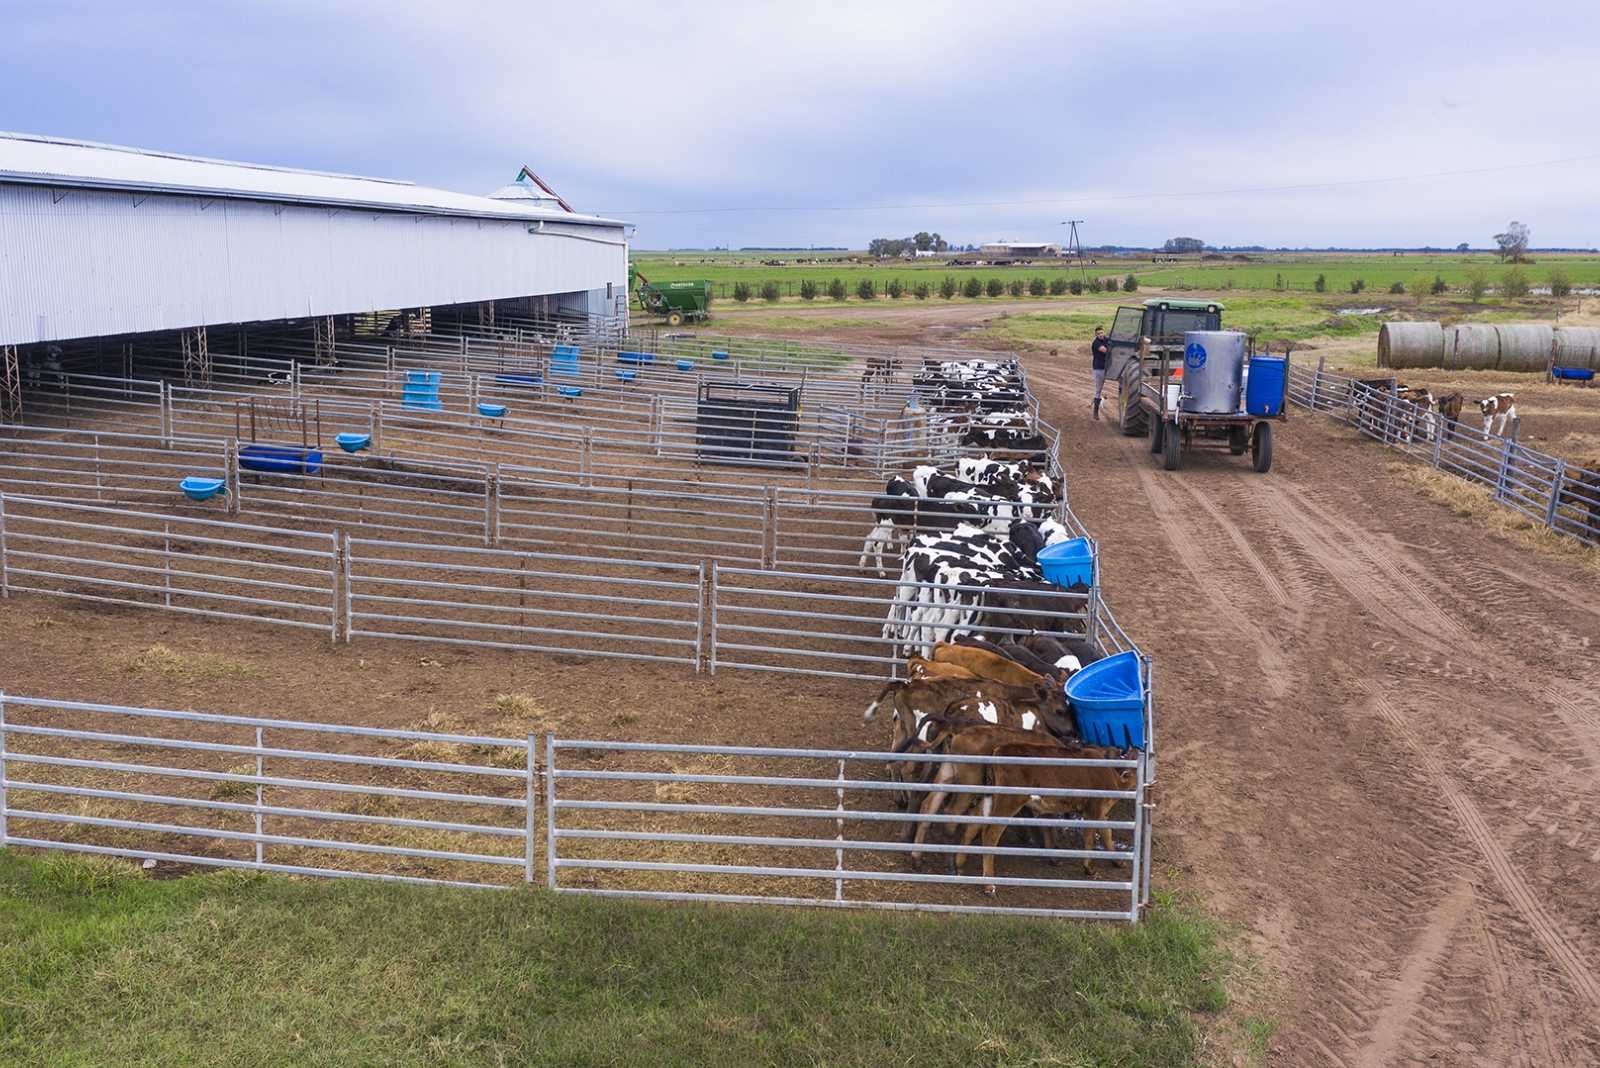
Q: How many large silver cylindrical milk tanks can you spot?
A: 1